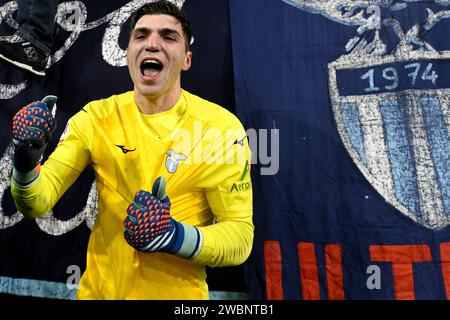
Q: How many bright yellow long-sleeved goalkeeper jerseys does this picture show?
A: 1